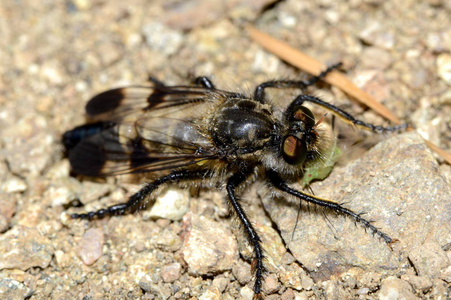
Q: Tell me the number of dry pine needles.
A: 1